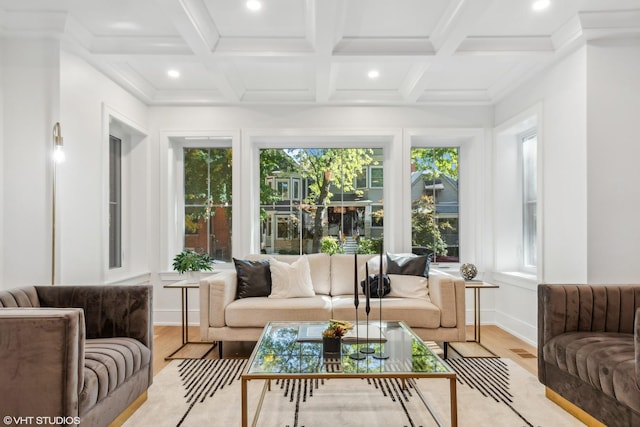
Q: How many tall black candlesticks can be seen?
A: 3